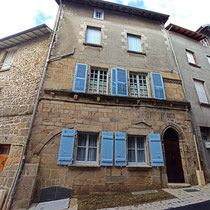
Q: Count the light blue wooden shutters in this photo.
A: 8